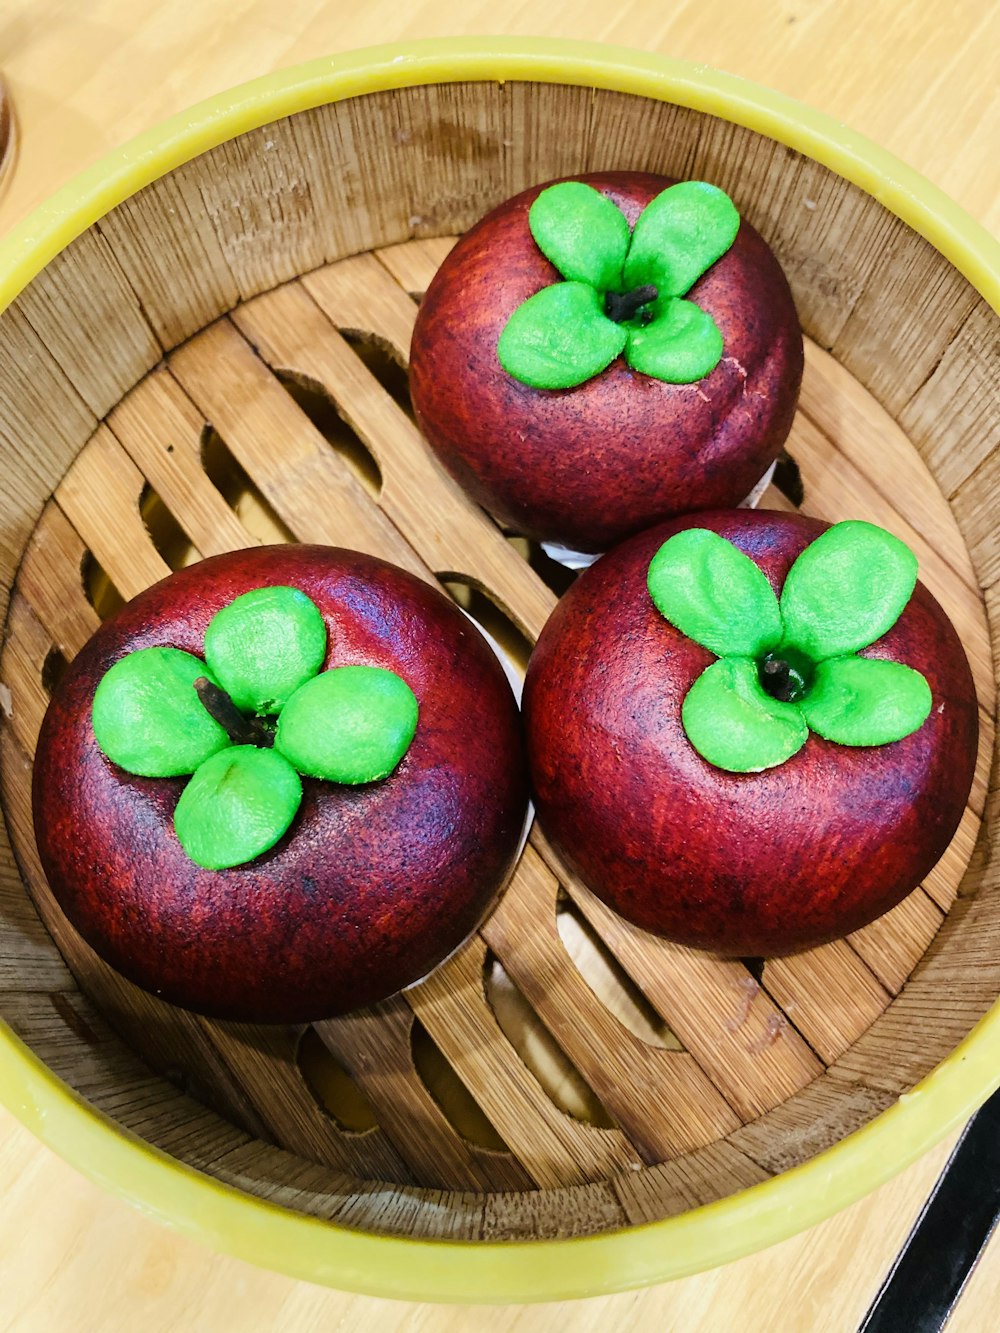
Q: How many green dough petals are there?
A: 12